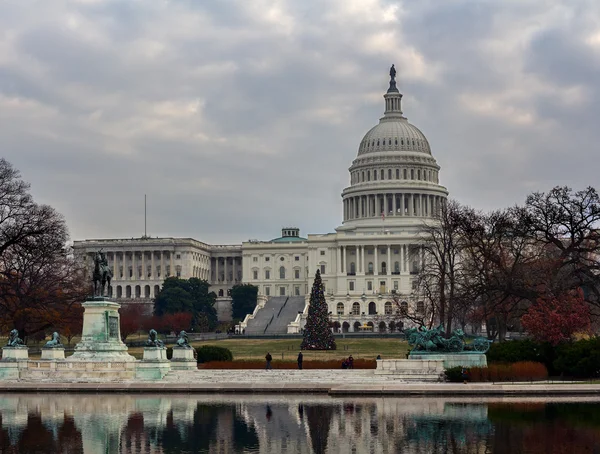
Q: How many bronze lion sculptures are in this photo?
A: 4